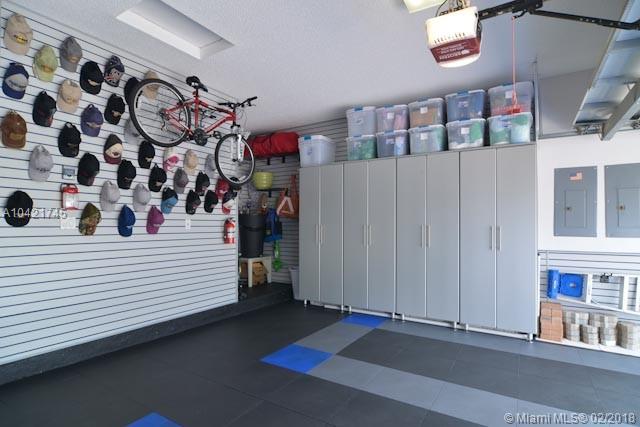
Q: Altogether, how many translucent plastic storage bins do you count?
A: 11